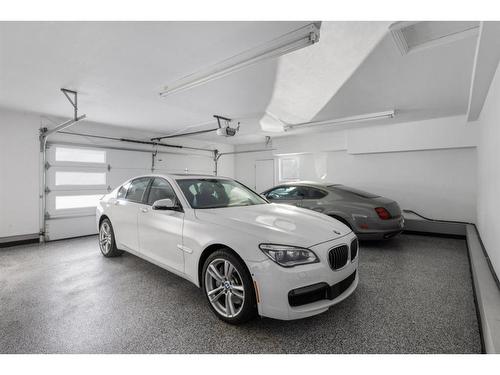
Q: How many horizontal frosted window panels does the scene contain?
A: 3